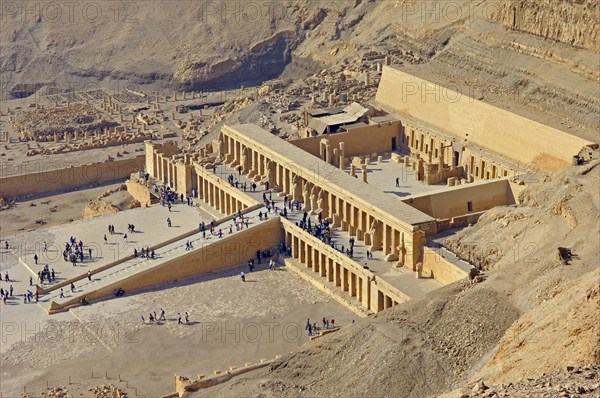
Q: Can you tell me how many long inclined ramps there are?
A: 1